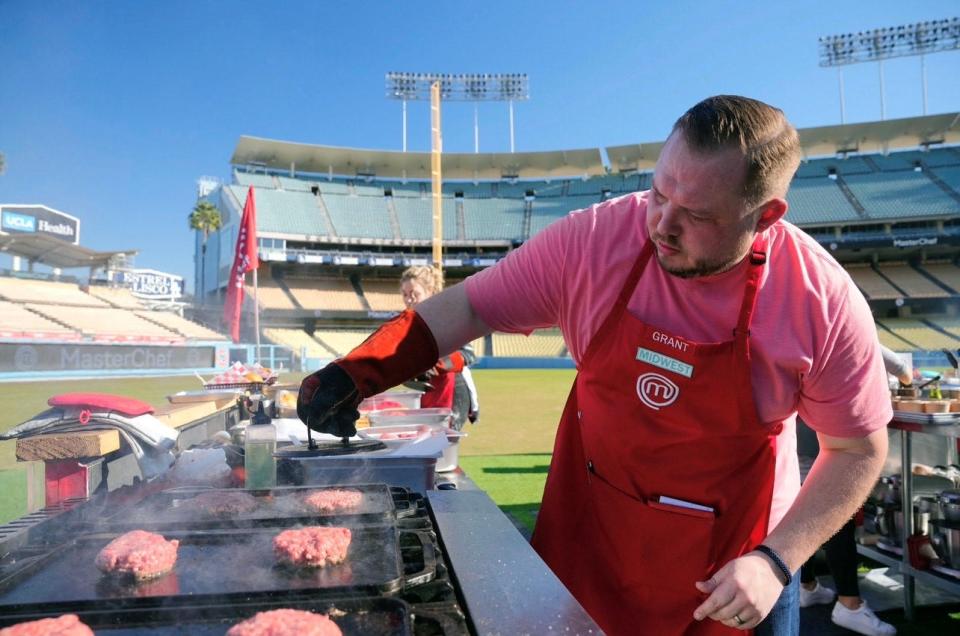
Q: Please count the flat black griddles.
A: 3